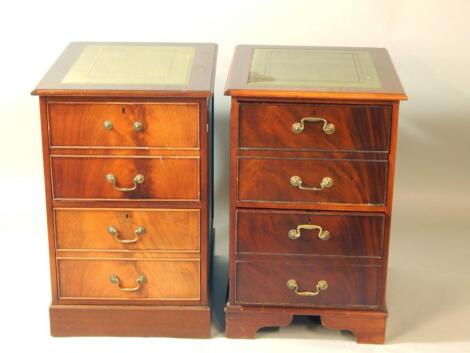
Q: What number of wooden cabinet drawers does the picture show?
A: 8